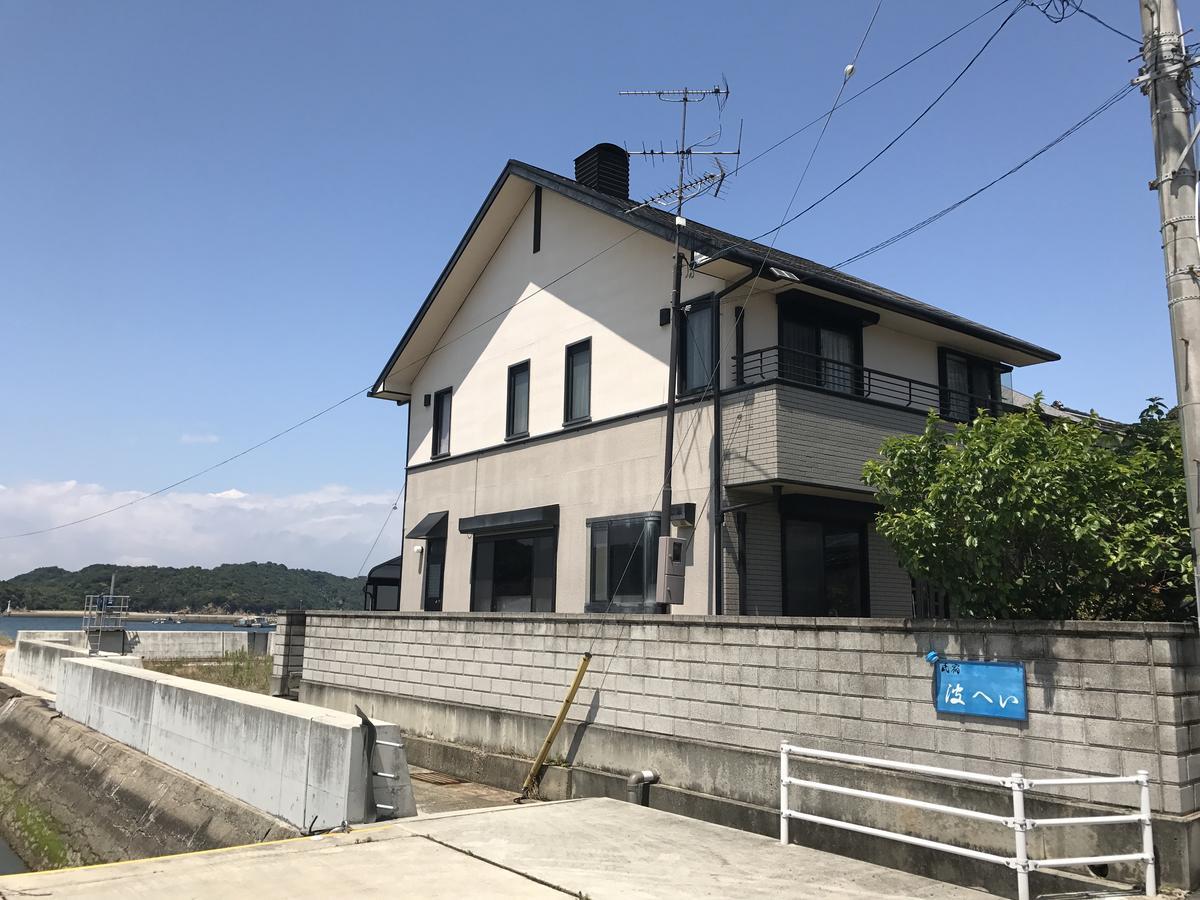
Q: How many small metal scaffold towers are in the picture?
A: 1